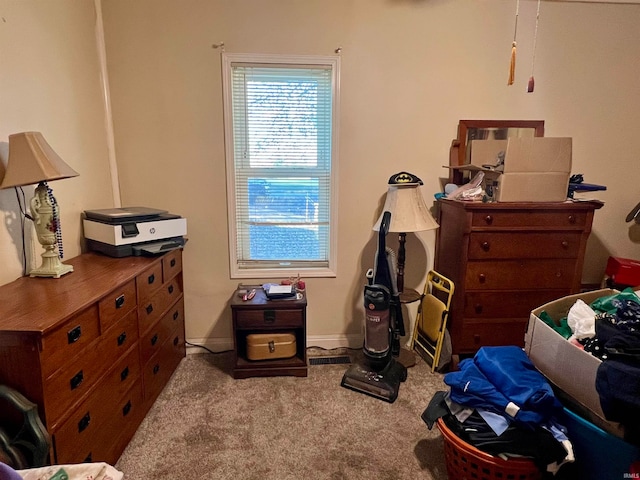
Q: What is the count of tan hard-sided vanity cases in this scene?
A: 1